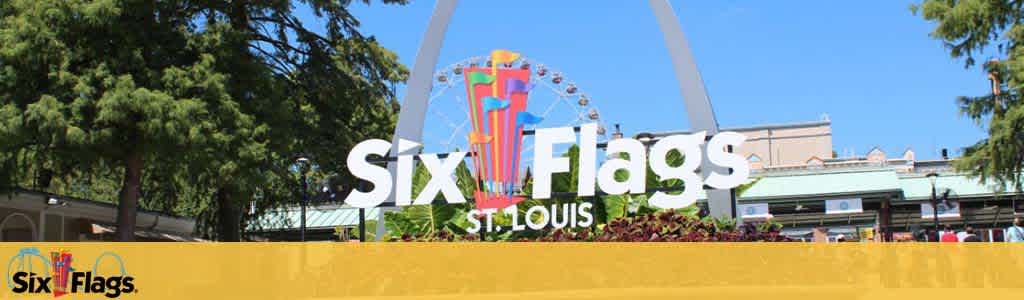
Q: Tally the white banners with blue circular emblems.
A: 3